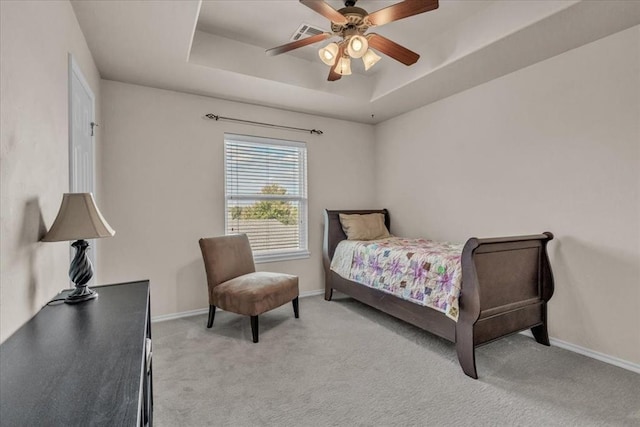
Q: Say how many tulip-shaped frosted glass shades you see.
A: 4